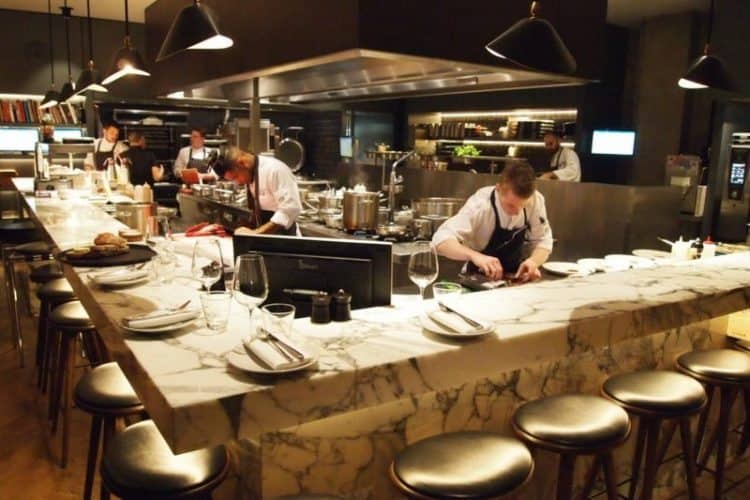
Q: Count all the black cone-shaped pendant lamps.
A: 7